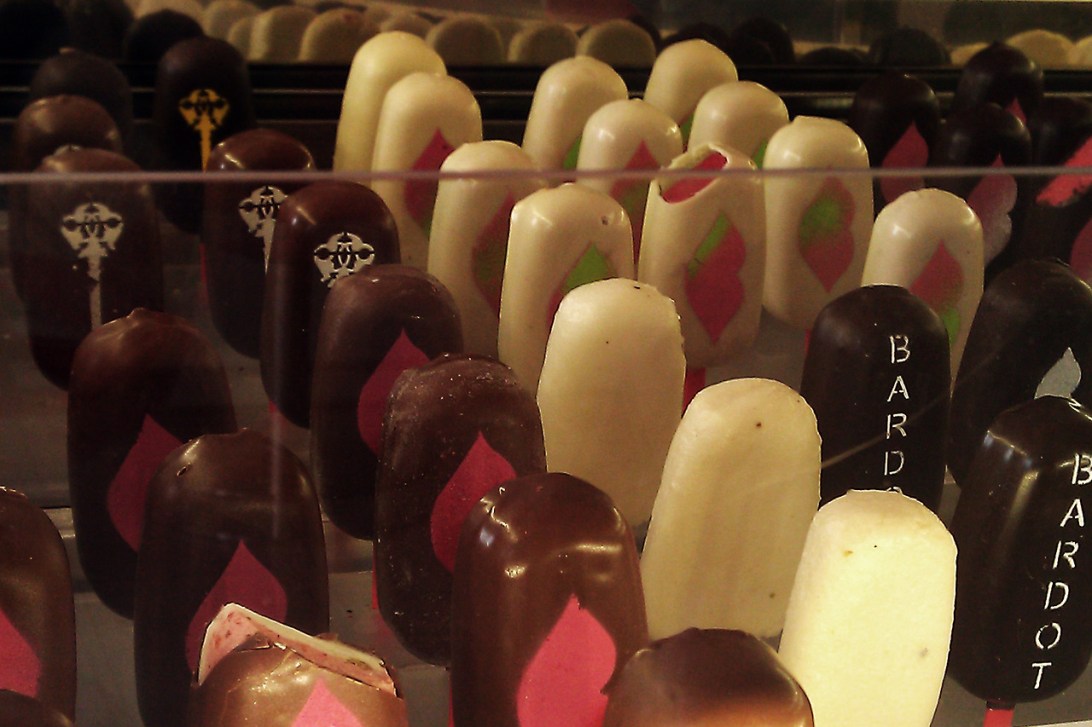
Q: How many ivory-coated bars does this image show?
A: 14